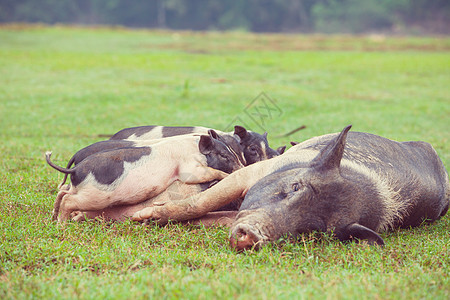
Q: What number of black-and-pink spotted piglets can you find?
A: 3